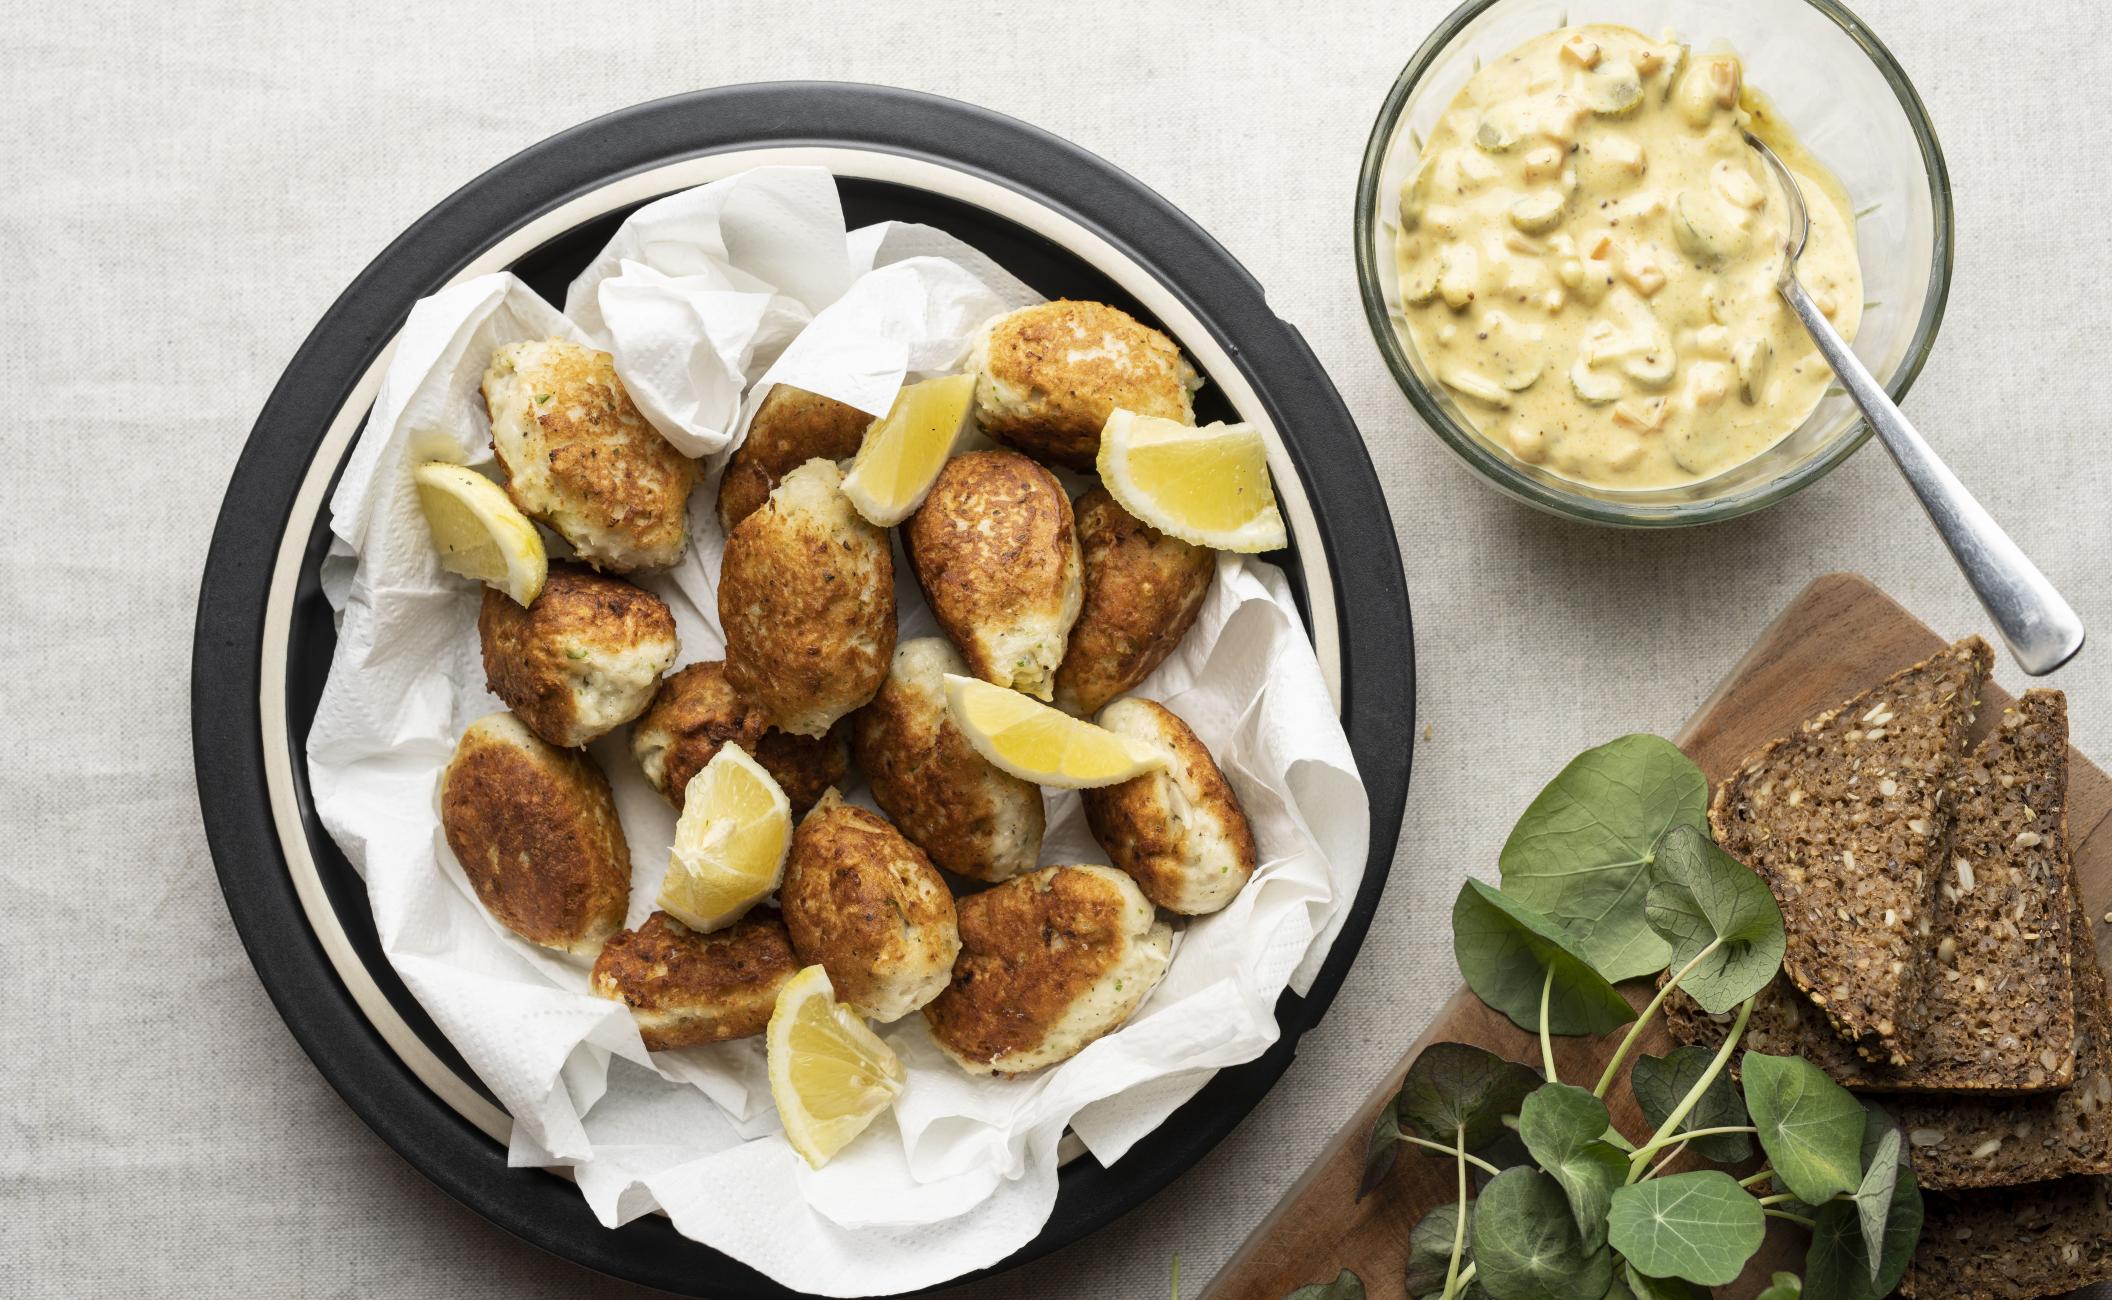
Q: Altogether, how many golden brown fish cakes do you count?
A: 14